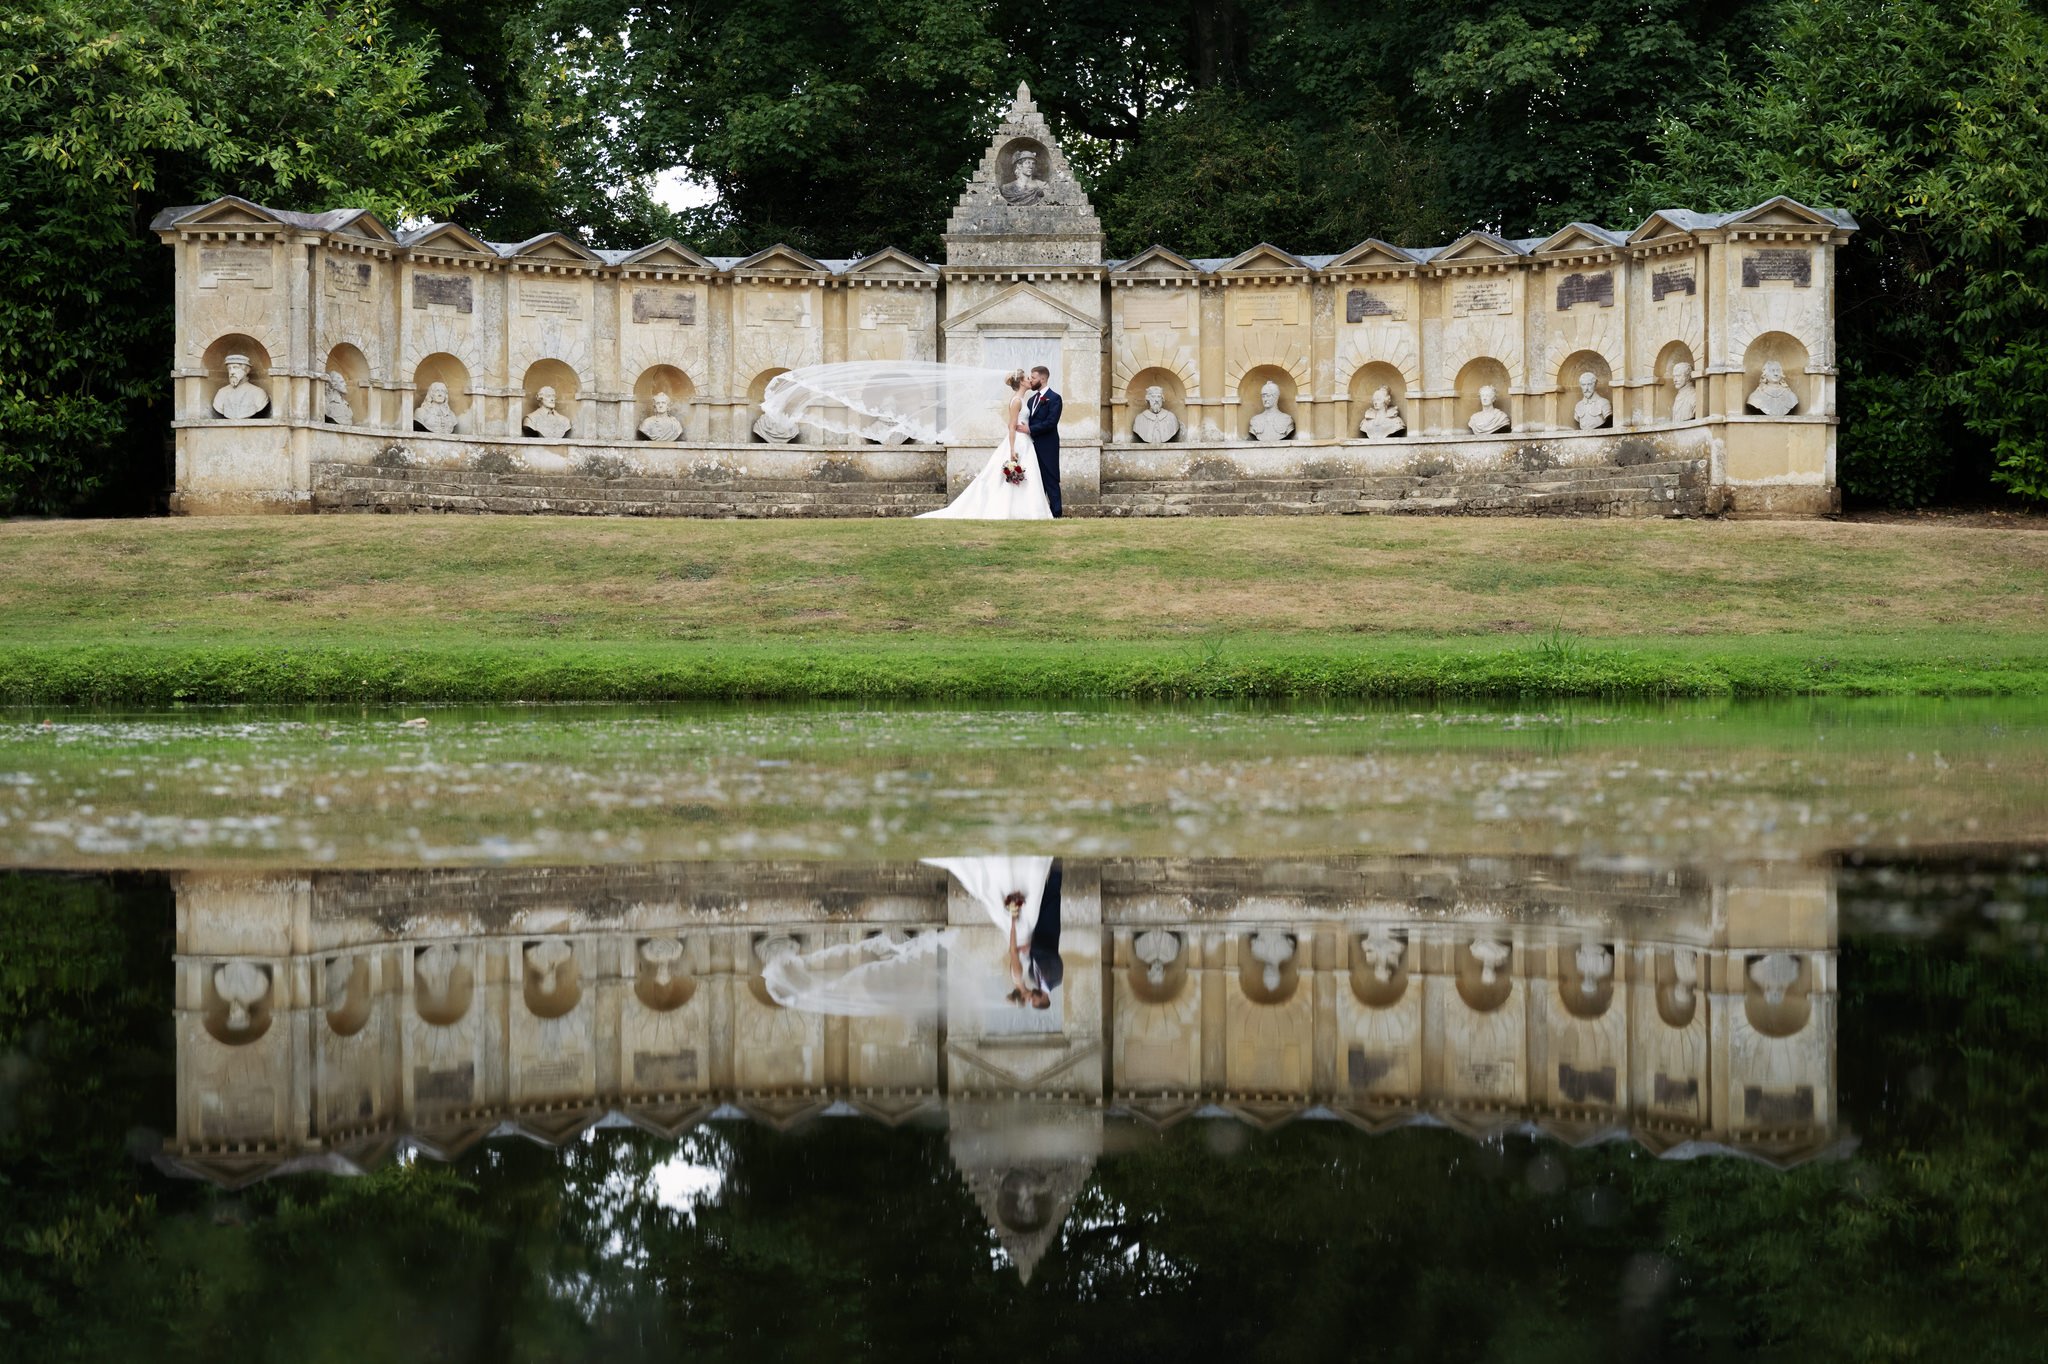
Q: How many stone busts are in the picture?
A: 15